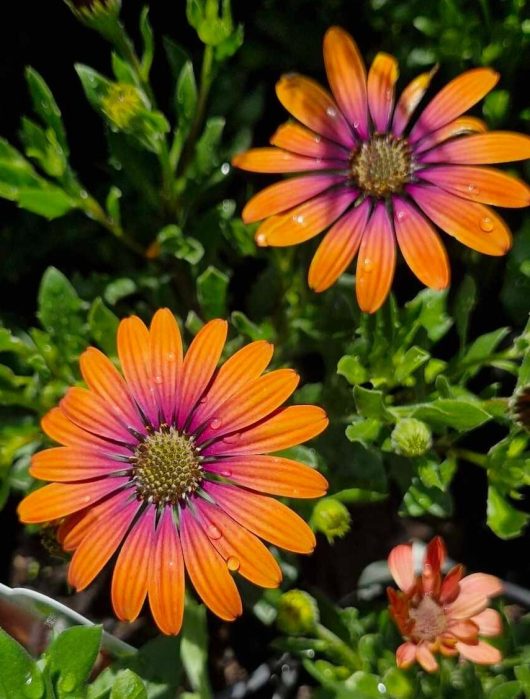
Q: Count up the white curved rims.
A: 1